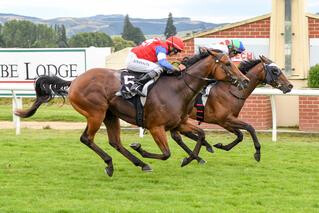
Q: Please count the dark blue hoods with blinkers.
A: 1